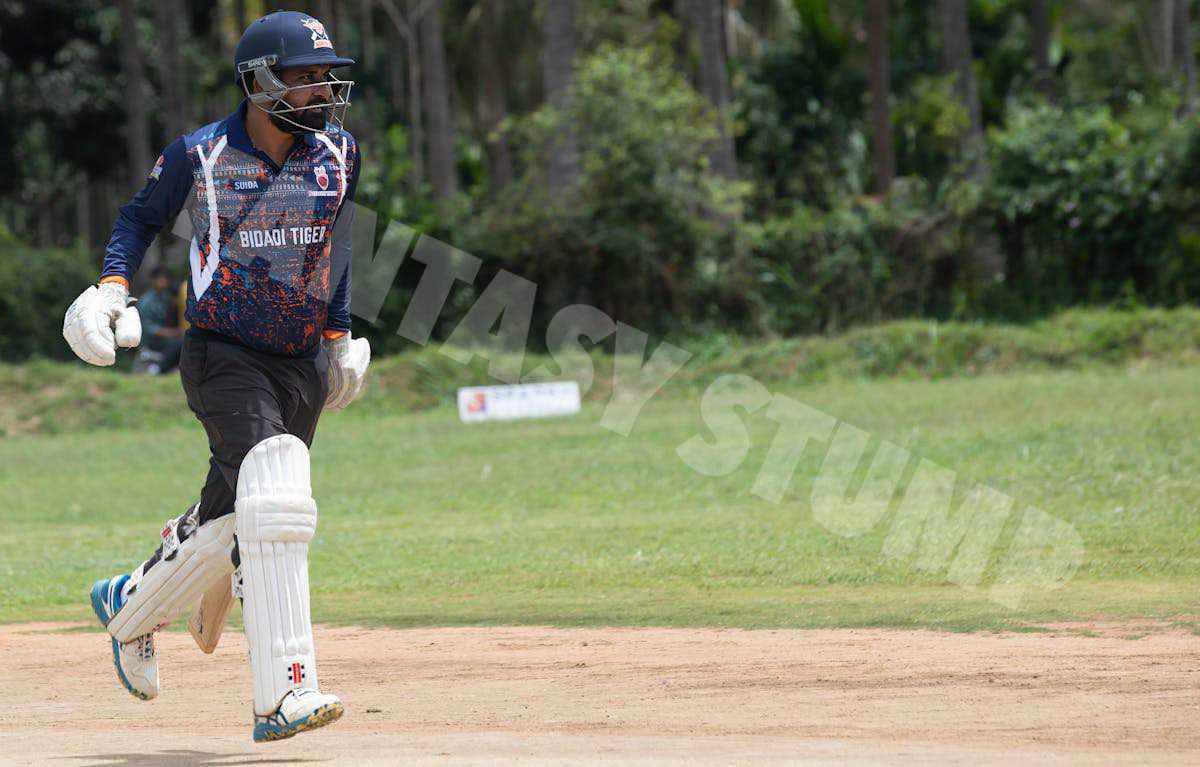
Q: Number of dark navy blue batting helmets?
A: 1